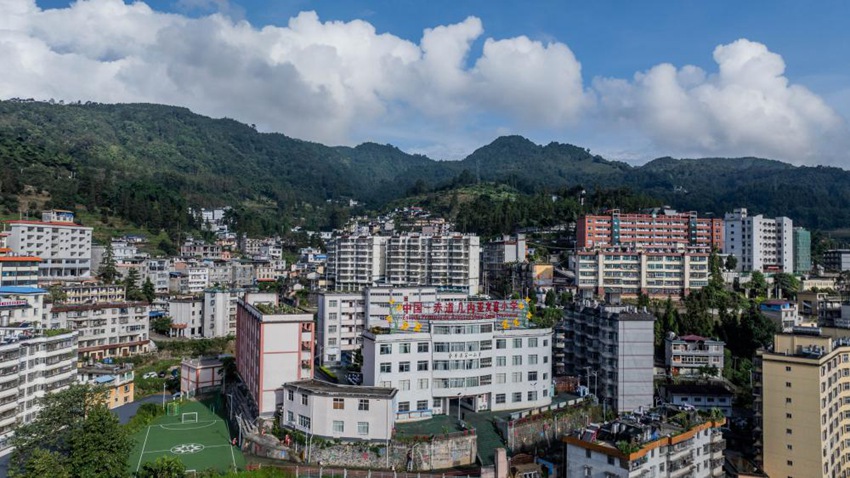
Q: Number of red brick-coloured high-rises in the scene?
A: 1